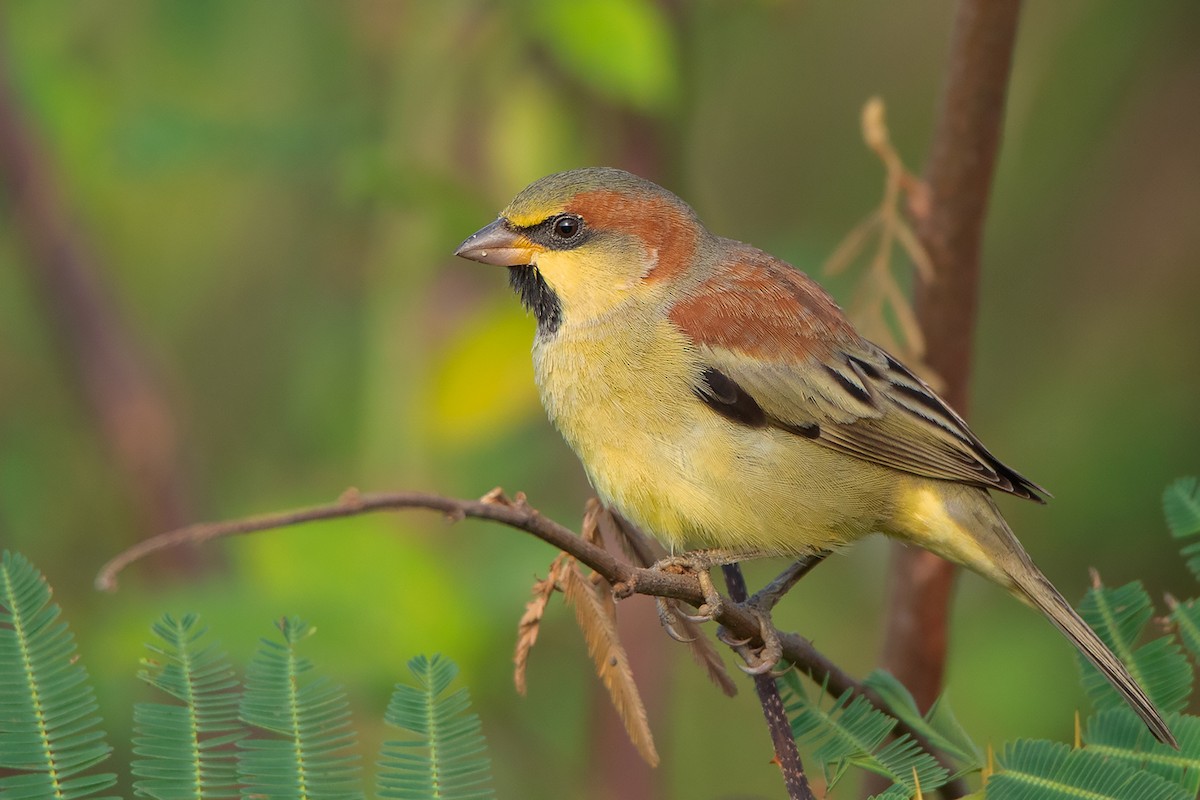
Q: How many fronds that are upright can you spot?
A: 4